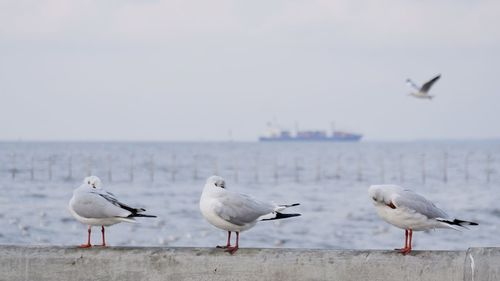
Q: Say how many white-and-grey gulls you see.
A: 4